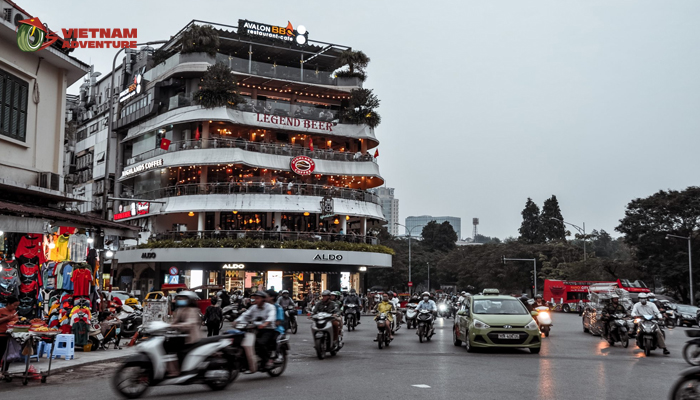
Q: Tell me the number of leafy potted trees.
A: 4